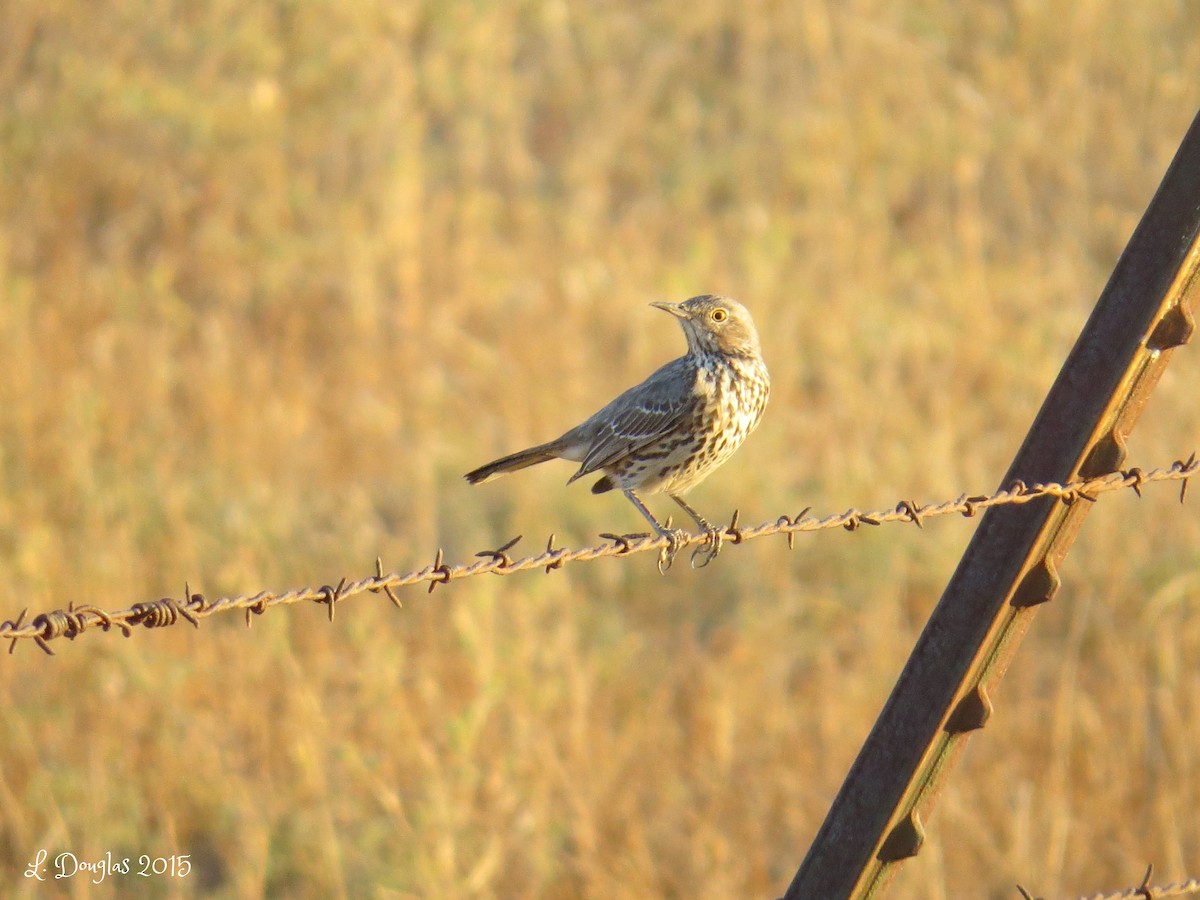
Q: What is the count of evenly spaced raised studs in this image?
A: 5